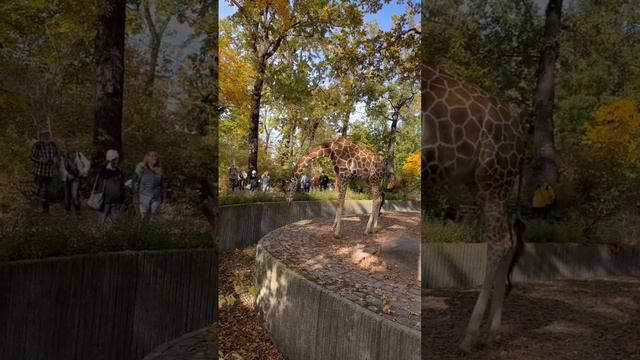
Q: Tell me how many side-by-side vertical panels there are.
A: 3